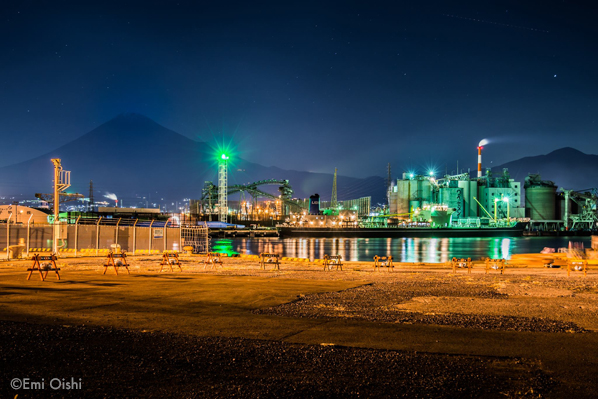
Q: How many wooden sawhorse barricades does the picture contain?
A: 10